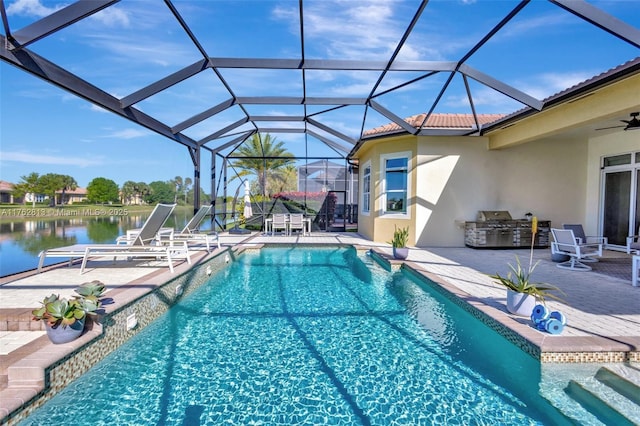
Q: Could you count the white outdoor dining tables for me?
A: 1